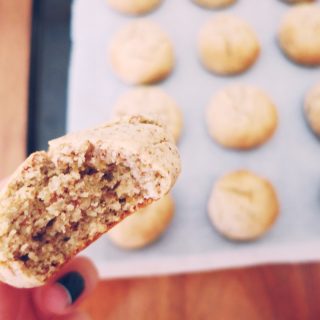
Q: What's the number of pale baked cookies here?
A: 12